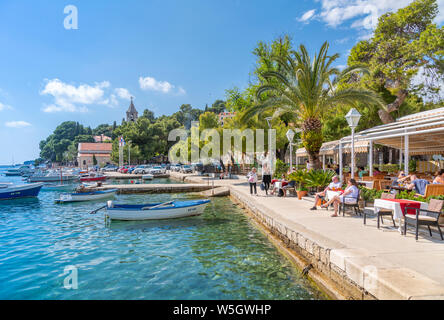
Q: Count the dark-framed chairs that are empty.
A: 2